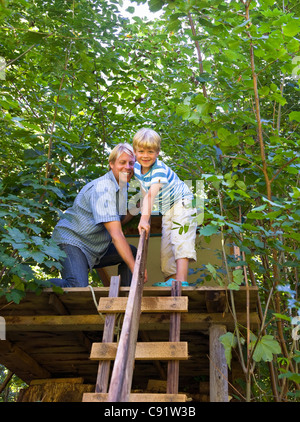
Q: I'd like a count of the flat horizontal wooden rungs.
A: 3